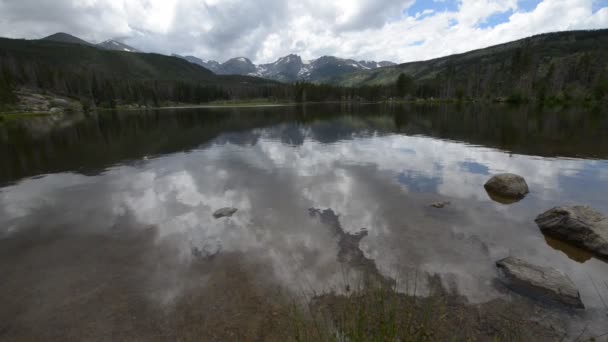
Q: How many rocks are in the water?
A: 5